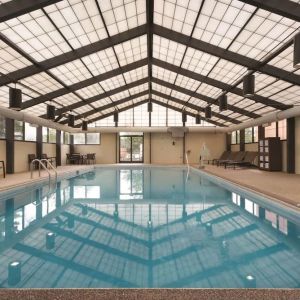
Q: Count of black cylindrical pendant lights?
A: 12